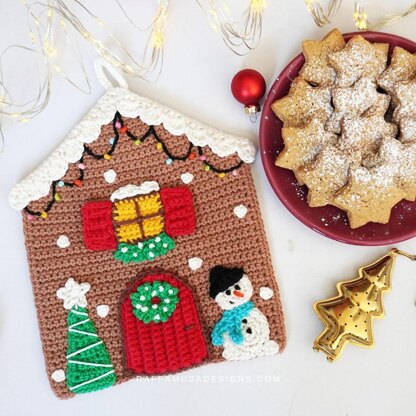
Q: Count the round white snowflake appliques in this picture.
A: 8